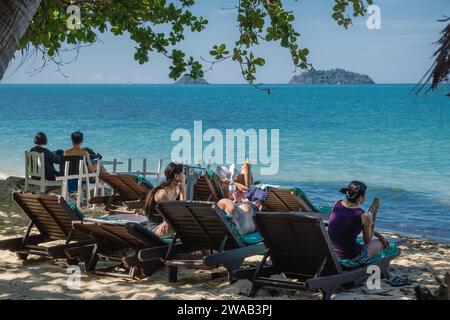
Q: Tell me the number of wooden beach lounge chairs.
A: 7